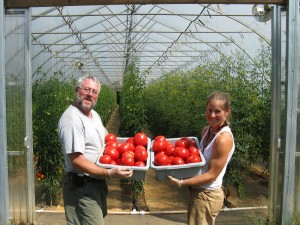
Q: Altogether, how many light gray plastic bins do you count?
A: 2